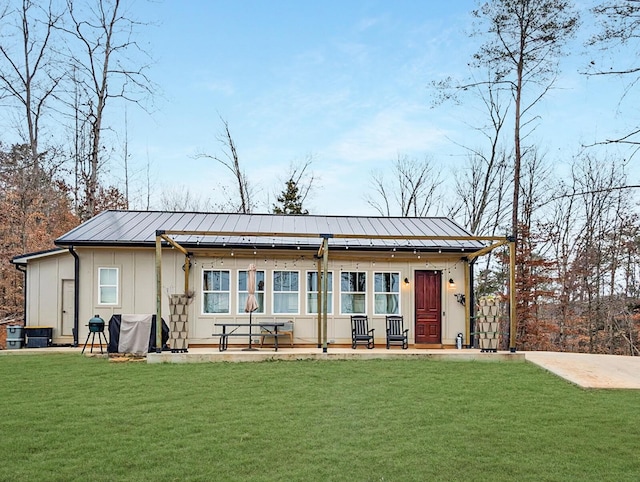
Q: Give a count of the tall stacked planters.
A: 2